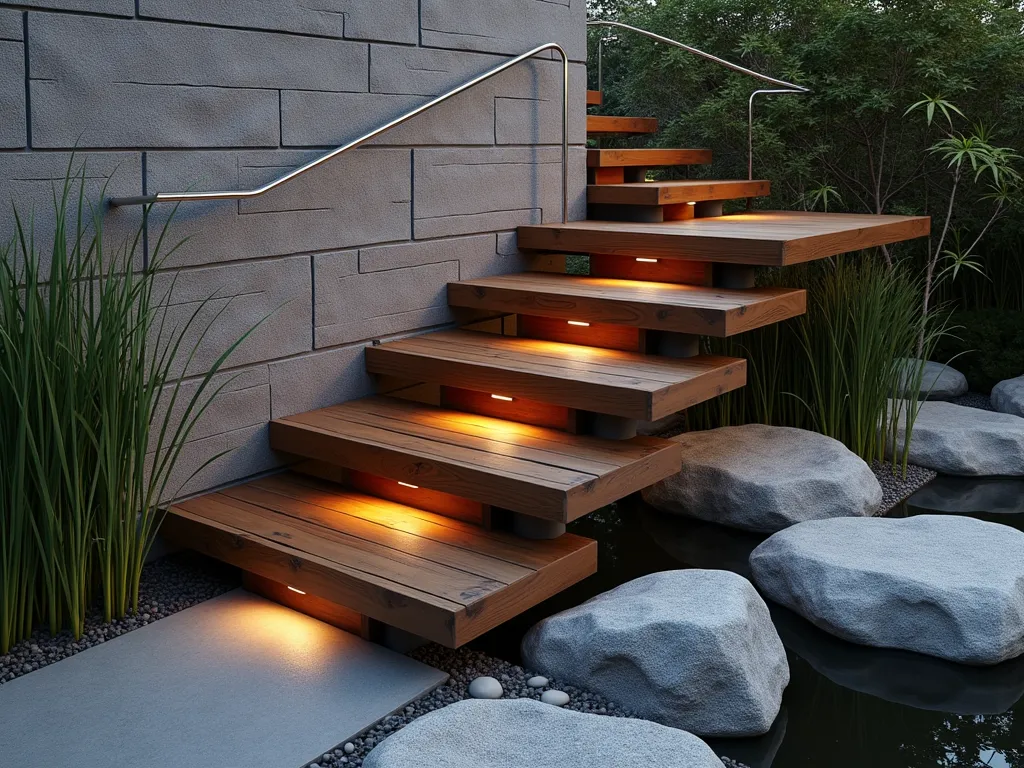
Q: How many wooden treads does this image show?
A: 9